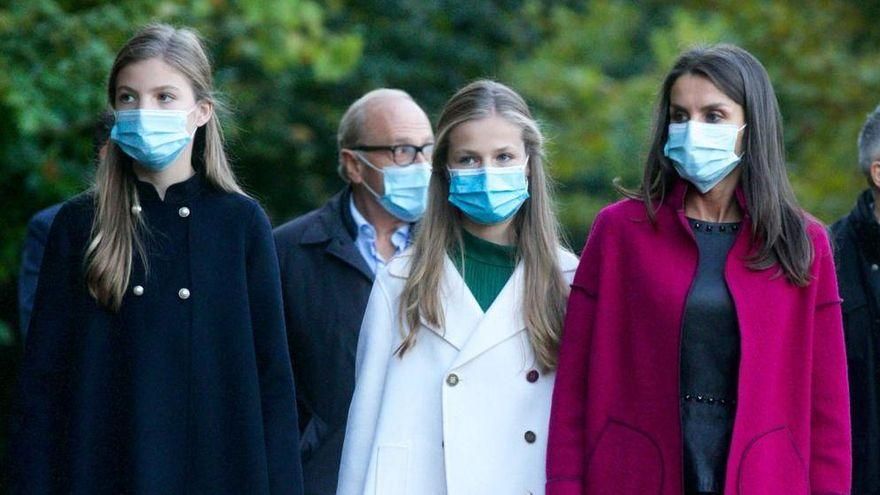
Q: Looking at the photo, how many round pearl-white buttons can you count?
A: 4